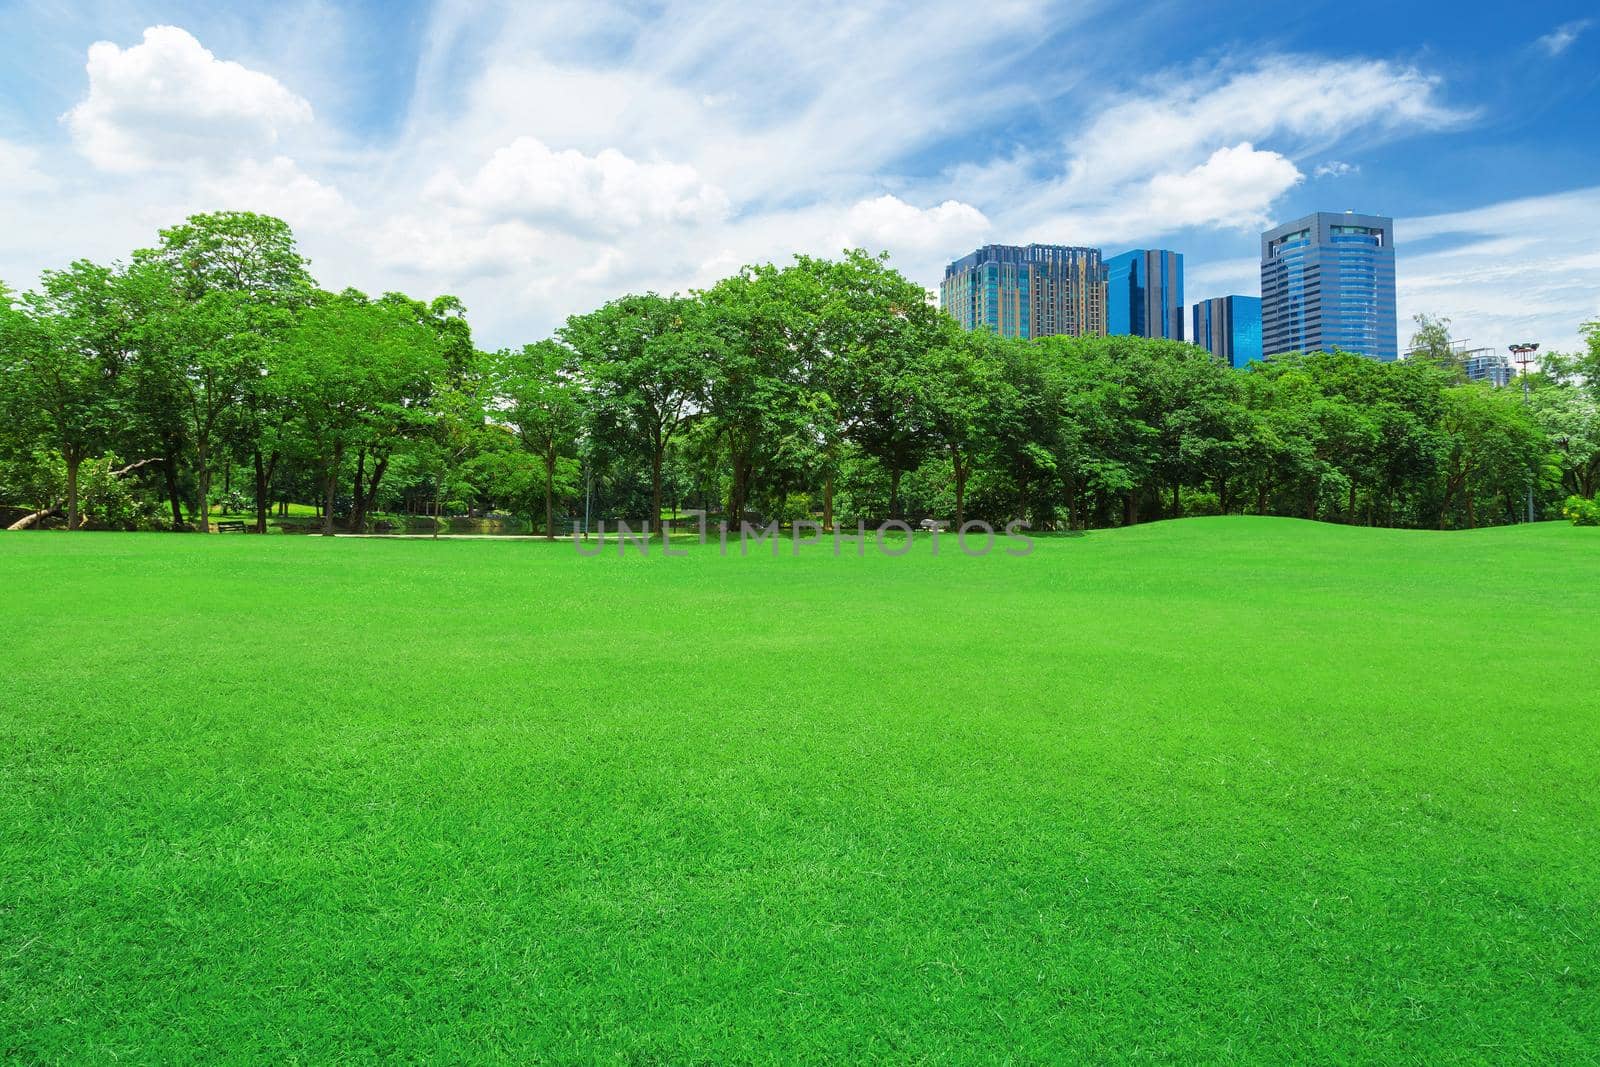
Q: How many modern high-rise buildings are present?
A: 4